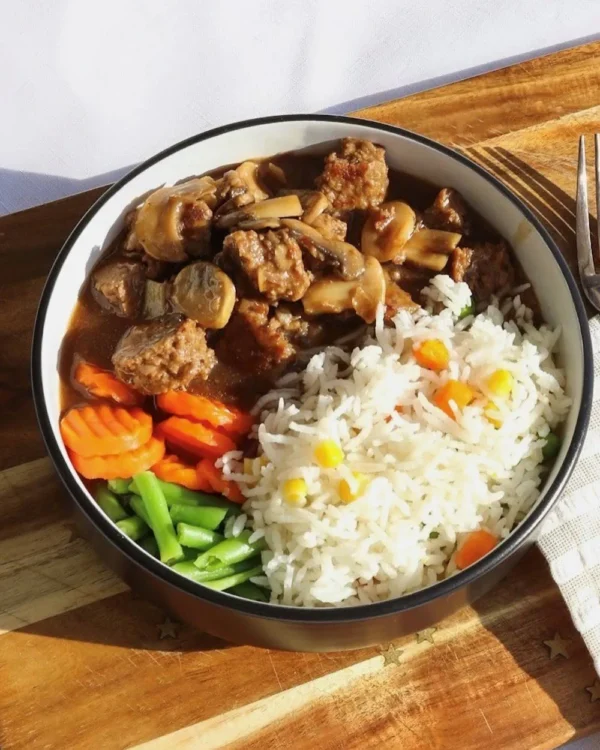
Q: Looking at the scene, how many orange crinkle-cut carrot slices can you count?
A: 7